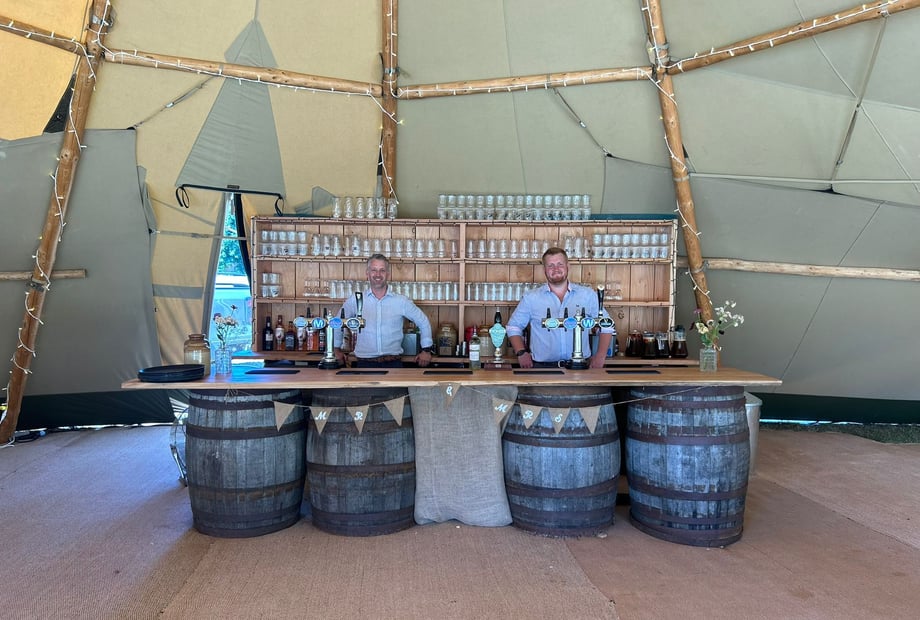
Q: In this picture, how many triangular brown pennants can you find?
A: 9